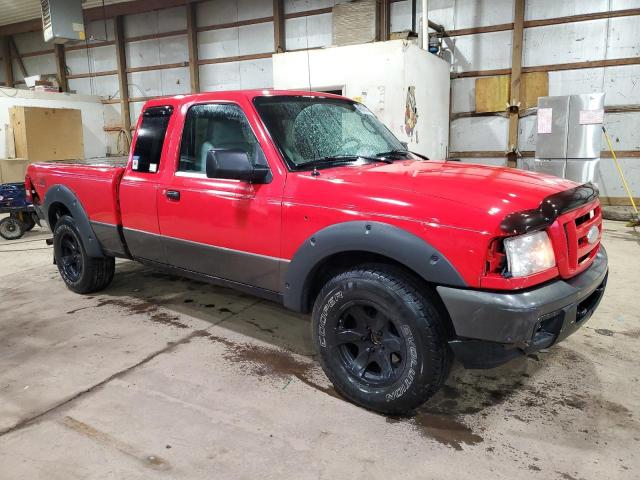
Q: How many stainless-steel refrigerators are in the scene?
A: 1